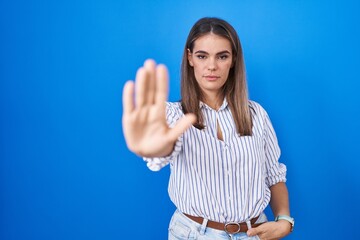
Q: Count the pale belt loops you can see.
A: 2